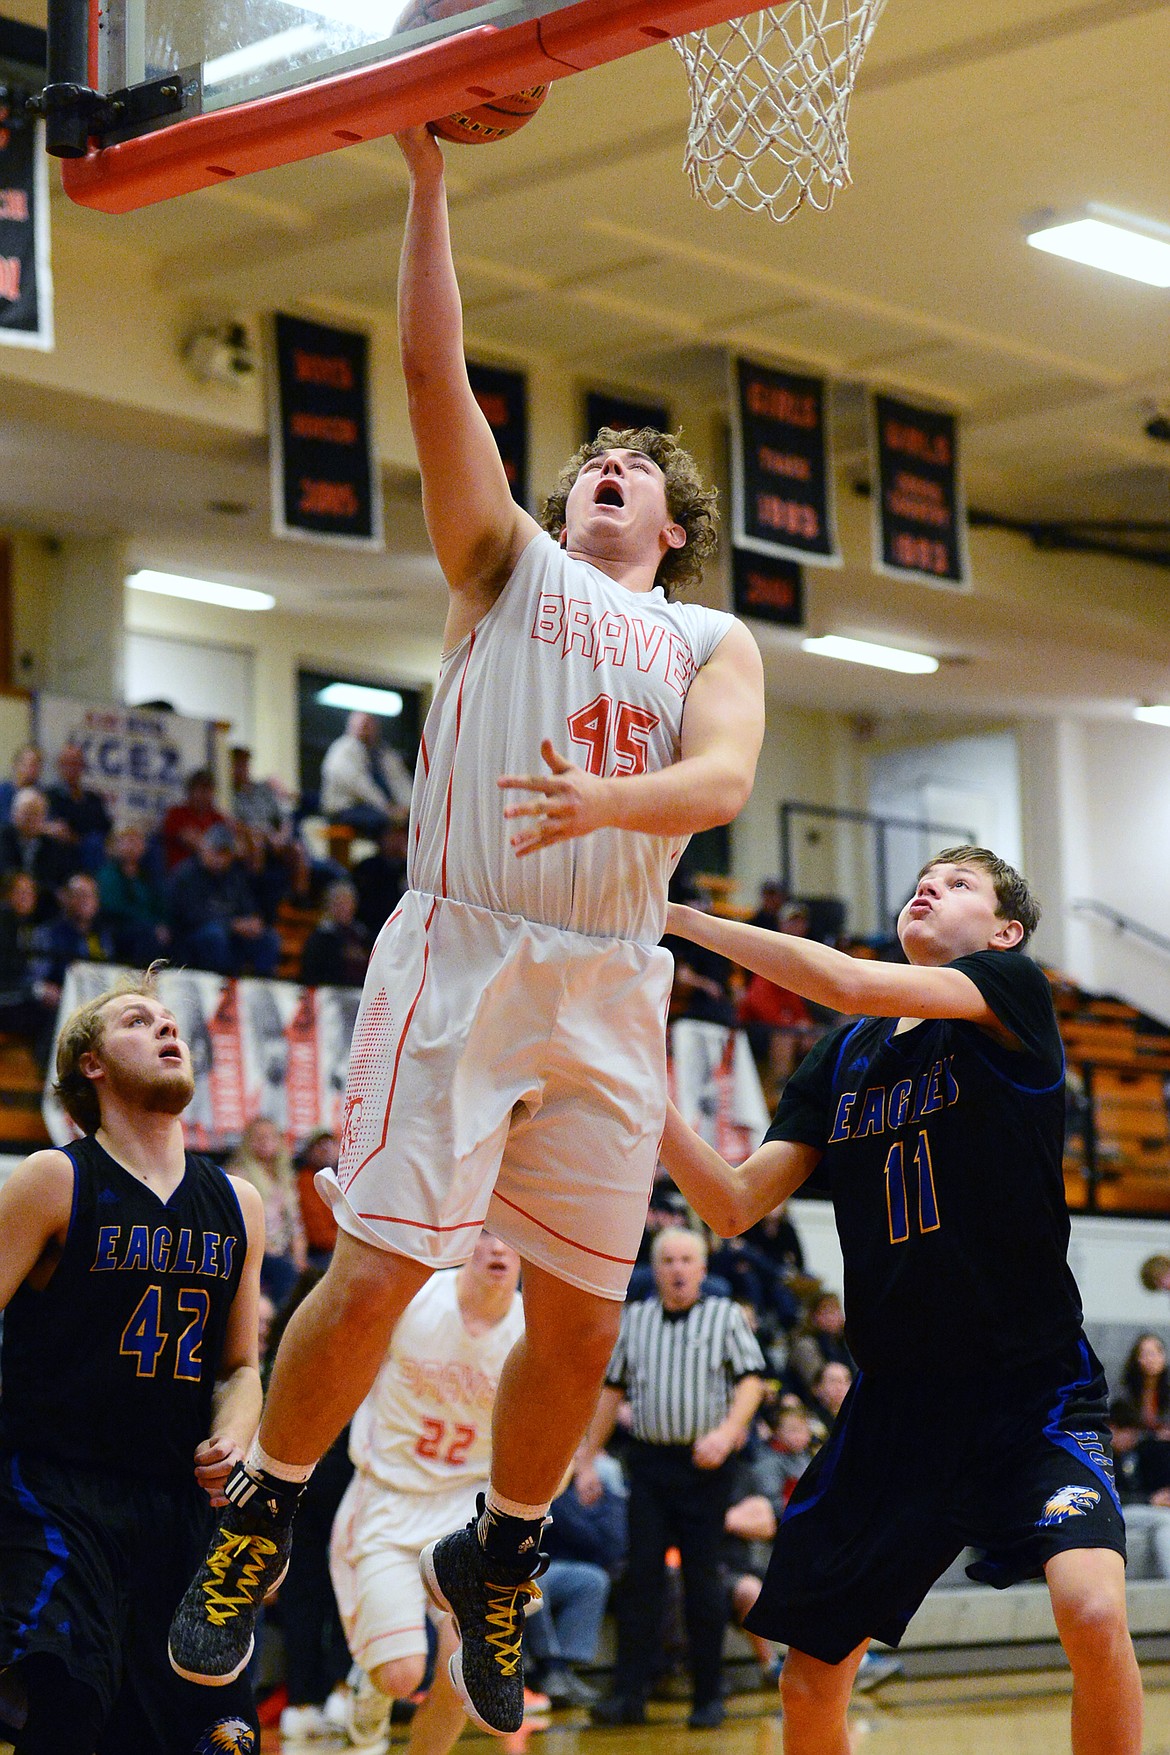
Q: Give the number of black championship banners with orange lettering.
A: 7